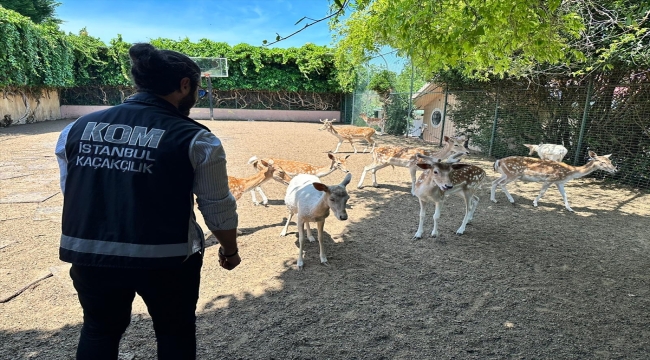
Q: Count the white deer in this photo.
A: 2